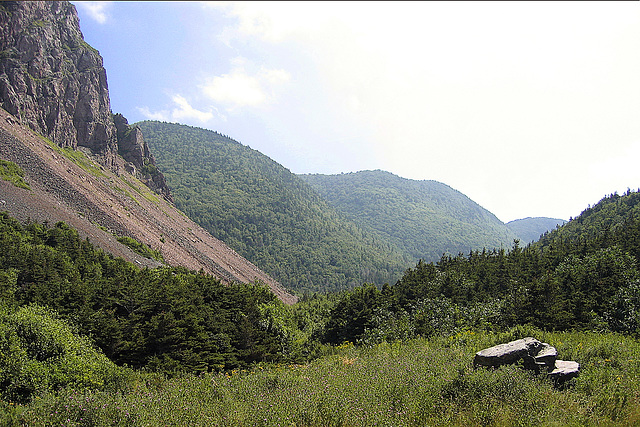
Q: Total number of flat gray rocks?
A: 3